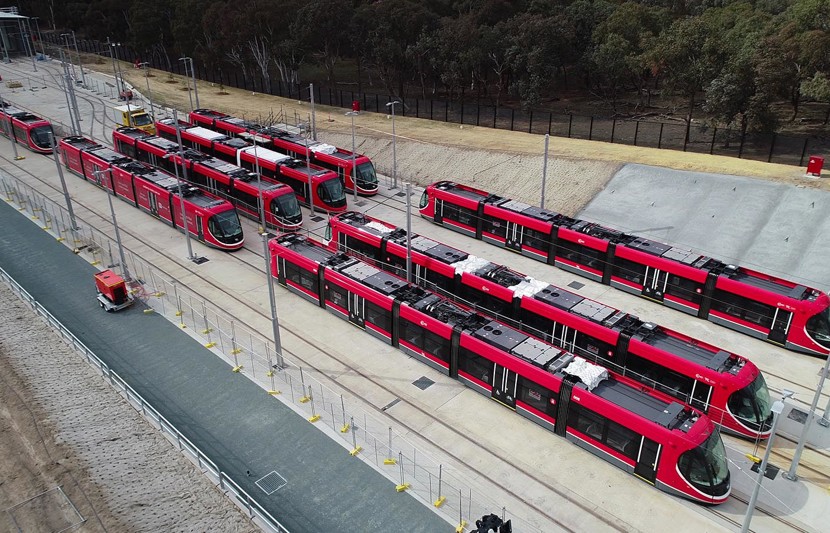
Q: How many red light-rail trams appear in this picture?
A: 8